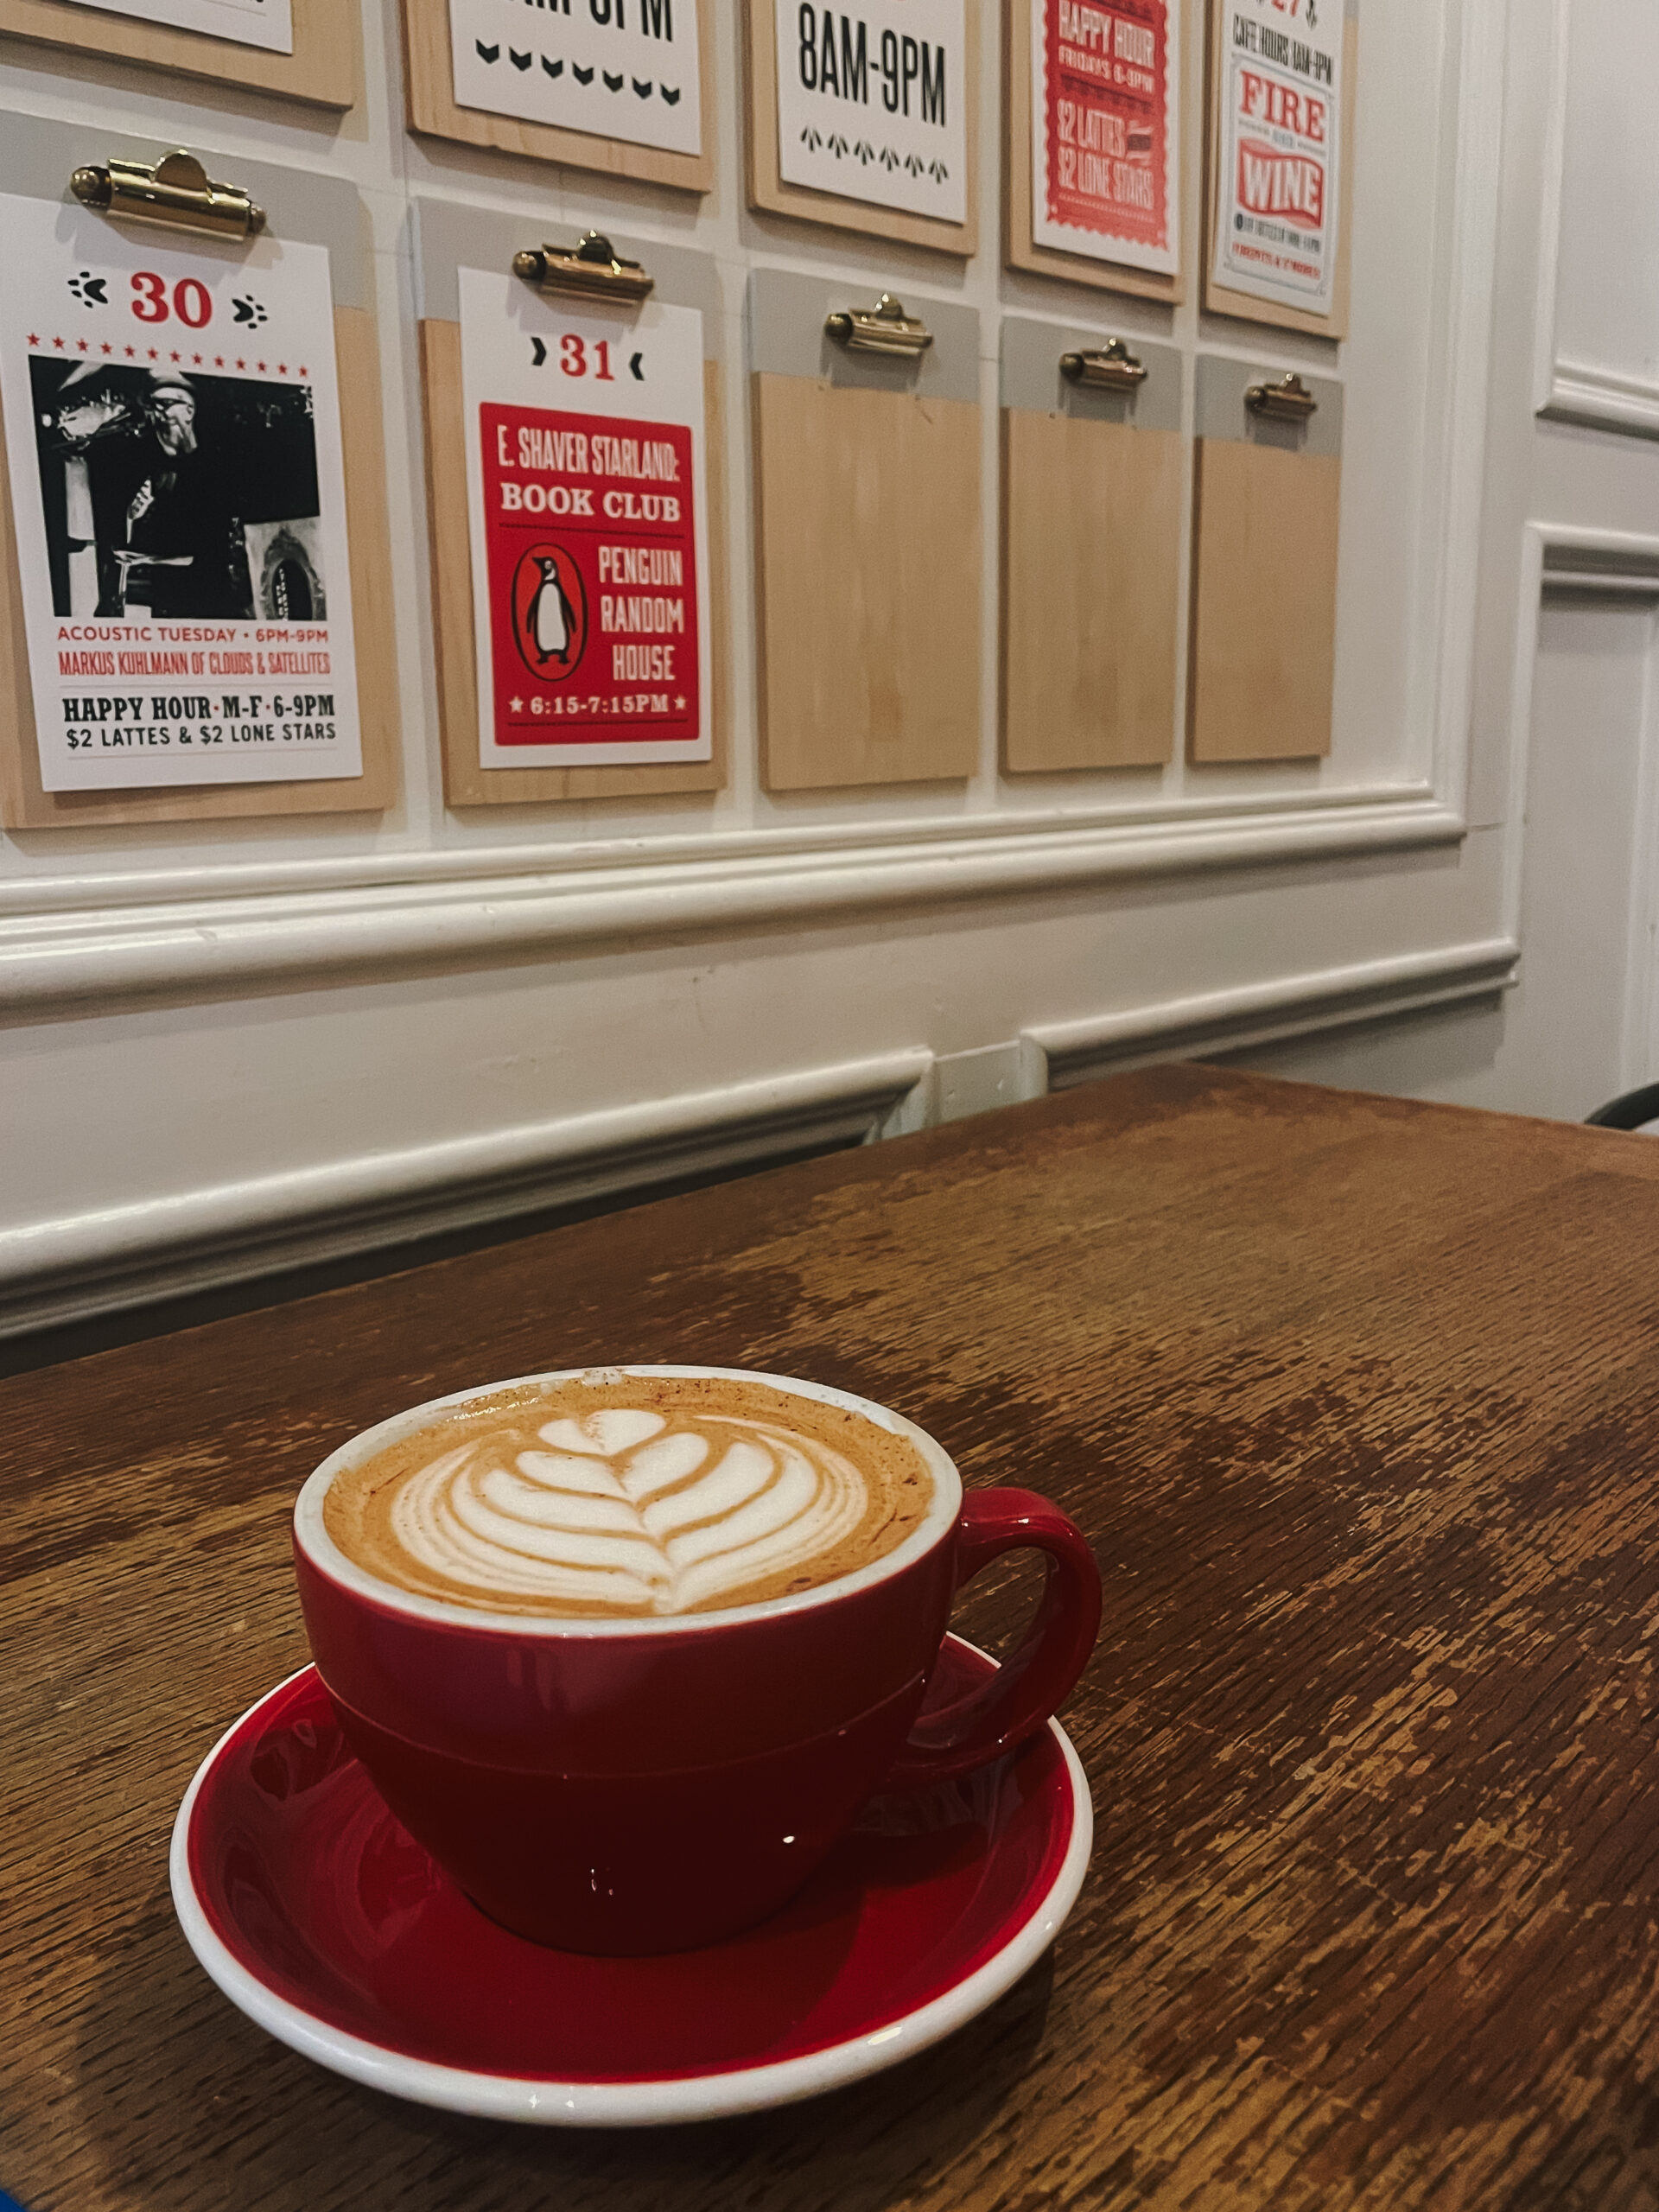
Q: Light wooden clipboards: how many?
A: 10